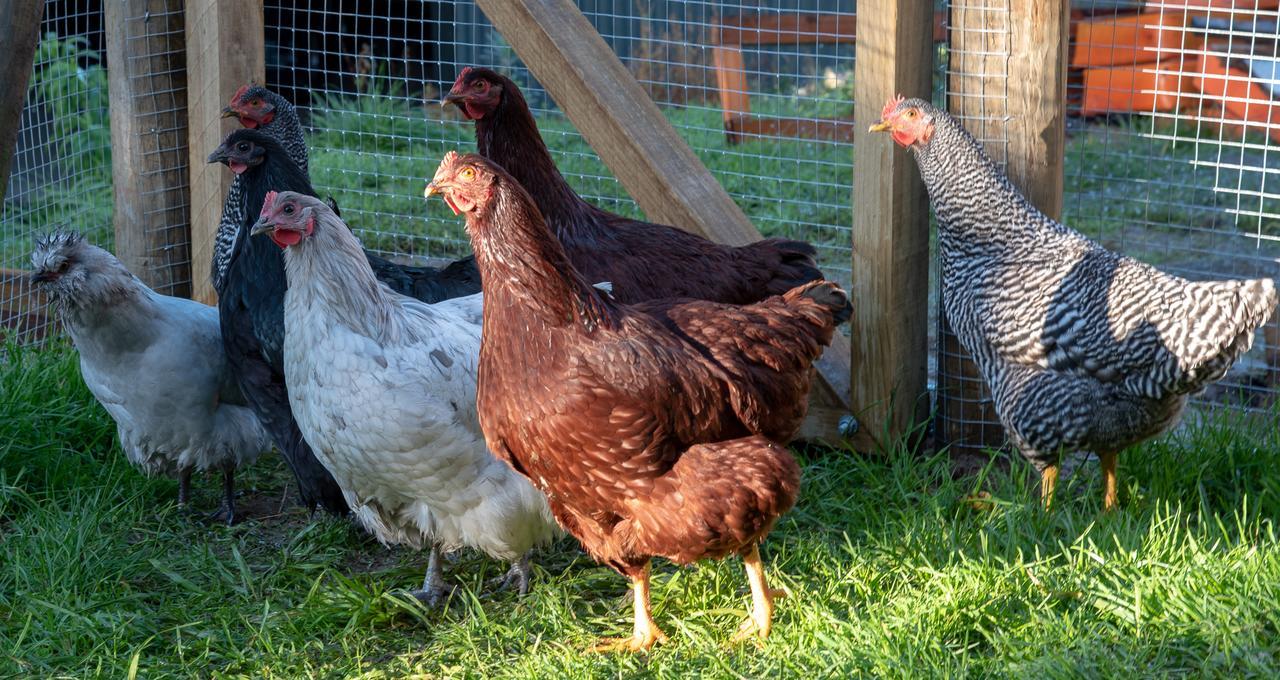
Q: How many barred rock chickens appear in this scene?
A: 2